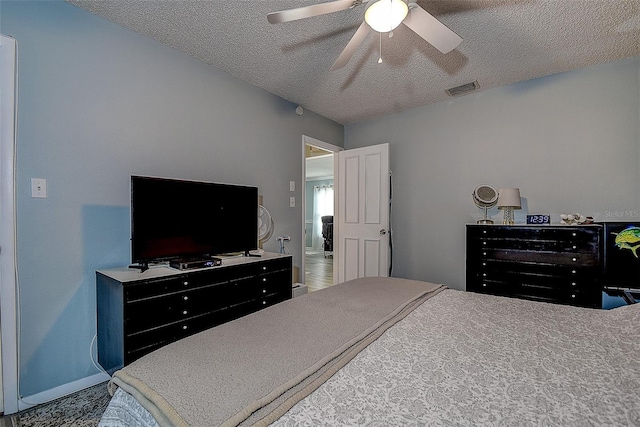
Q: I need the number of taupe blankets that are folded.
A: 1